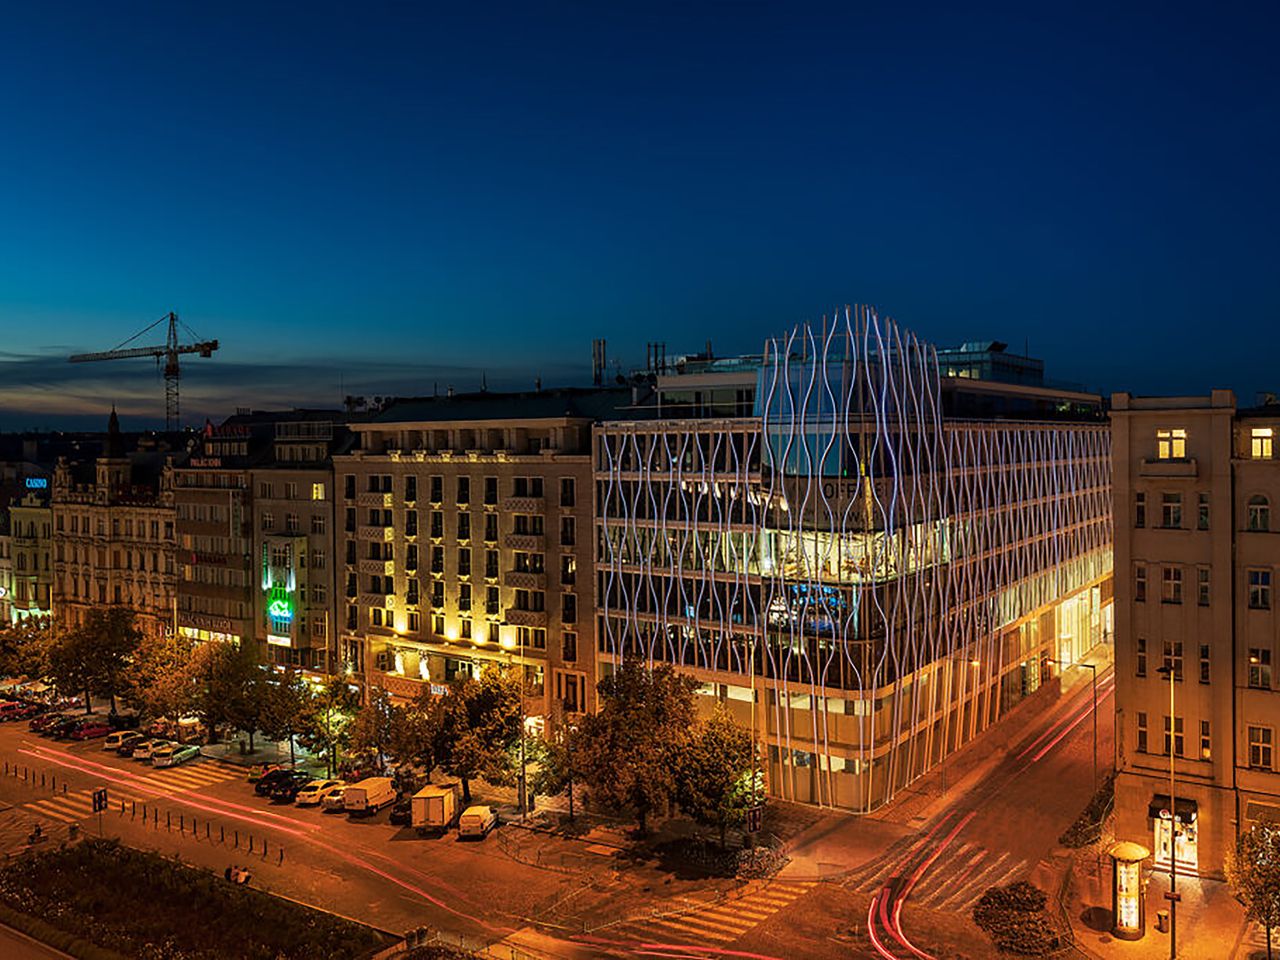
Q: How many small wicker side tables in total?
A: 0